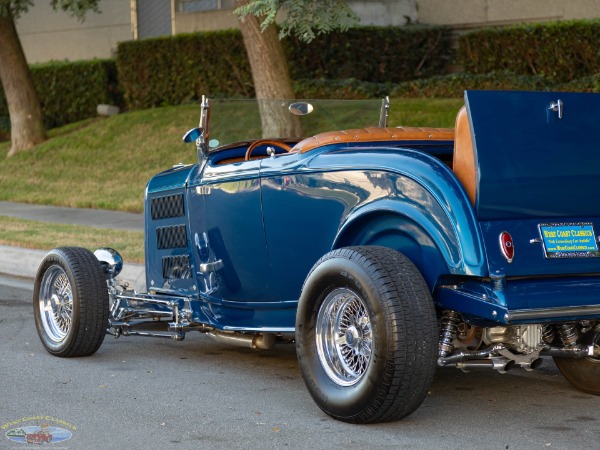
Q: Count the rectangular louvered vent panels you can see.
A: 3